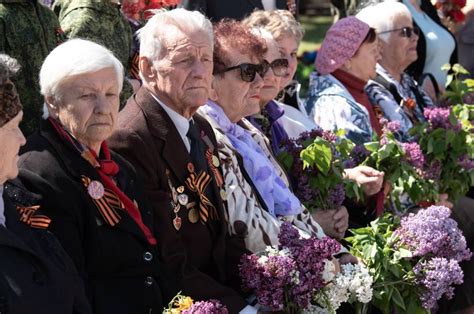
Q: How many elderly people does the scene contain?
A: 8